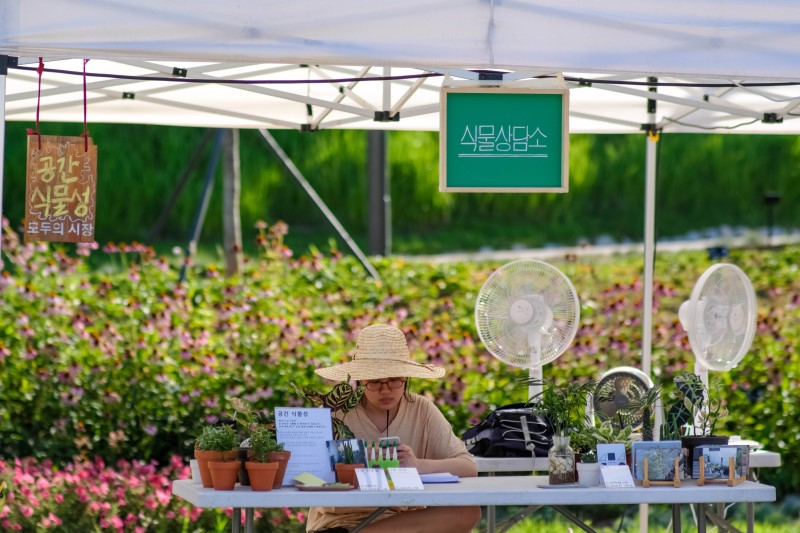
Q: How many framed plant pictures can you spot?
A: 2